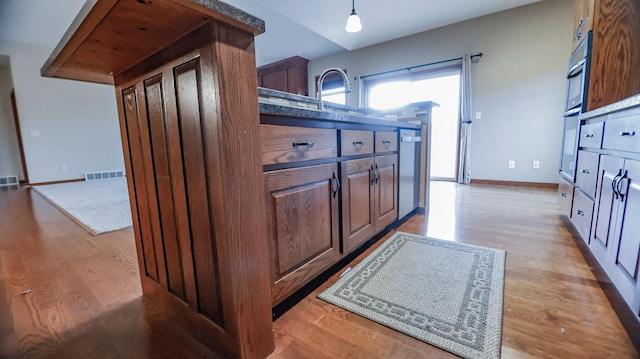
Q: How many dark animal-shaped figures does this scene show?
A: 0